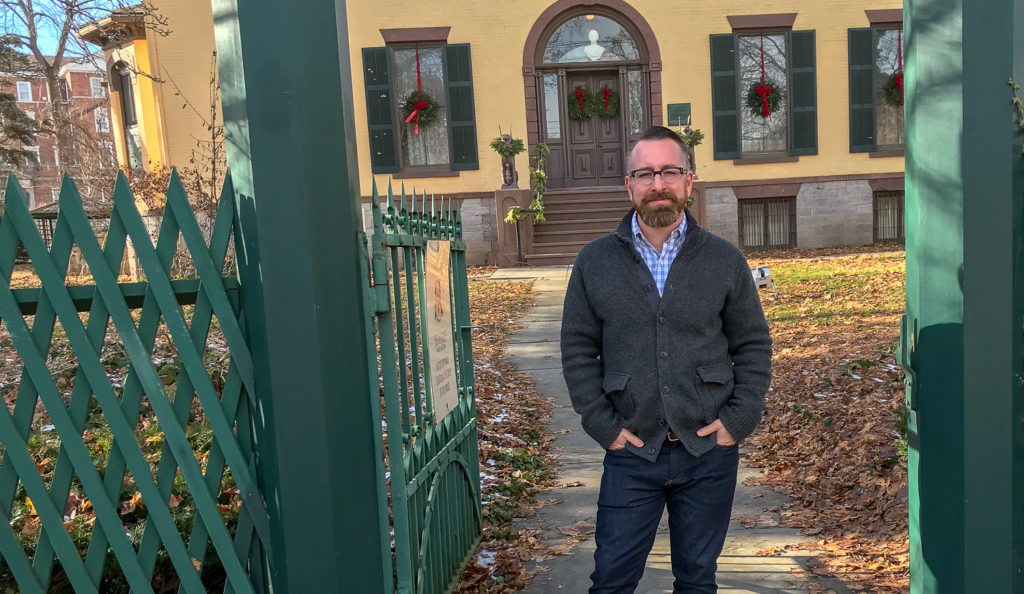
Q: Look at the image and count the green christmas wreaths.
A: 5